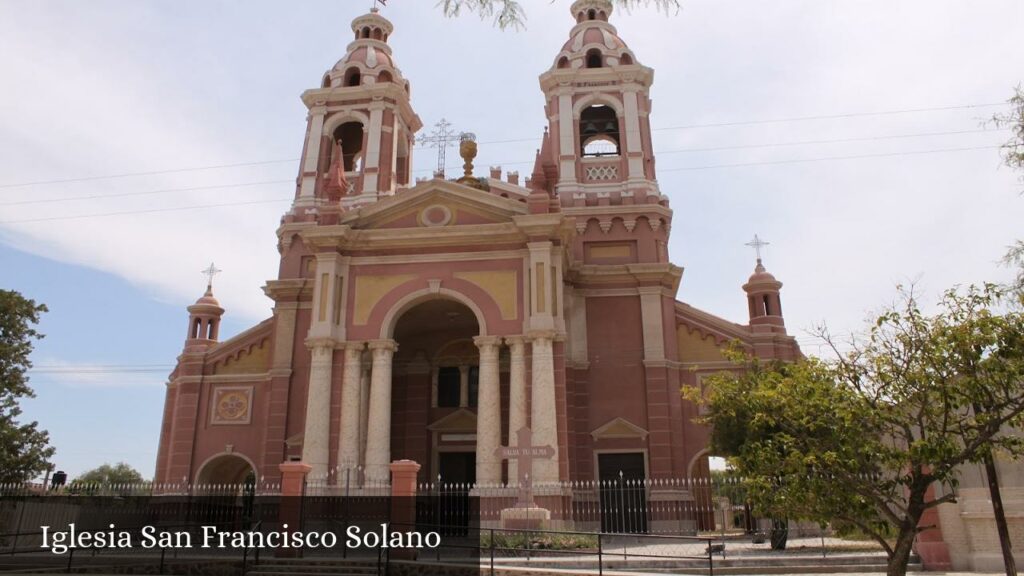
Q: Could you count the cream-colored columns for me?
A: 6